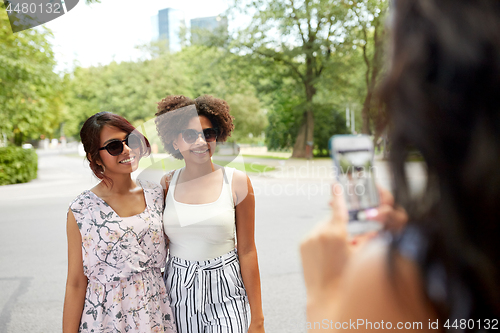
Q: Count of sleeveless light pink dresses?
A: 1